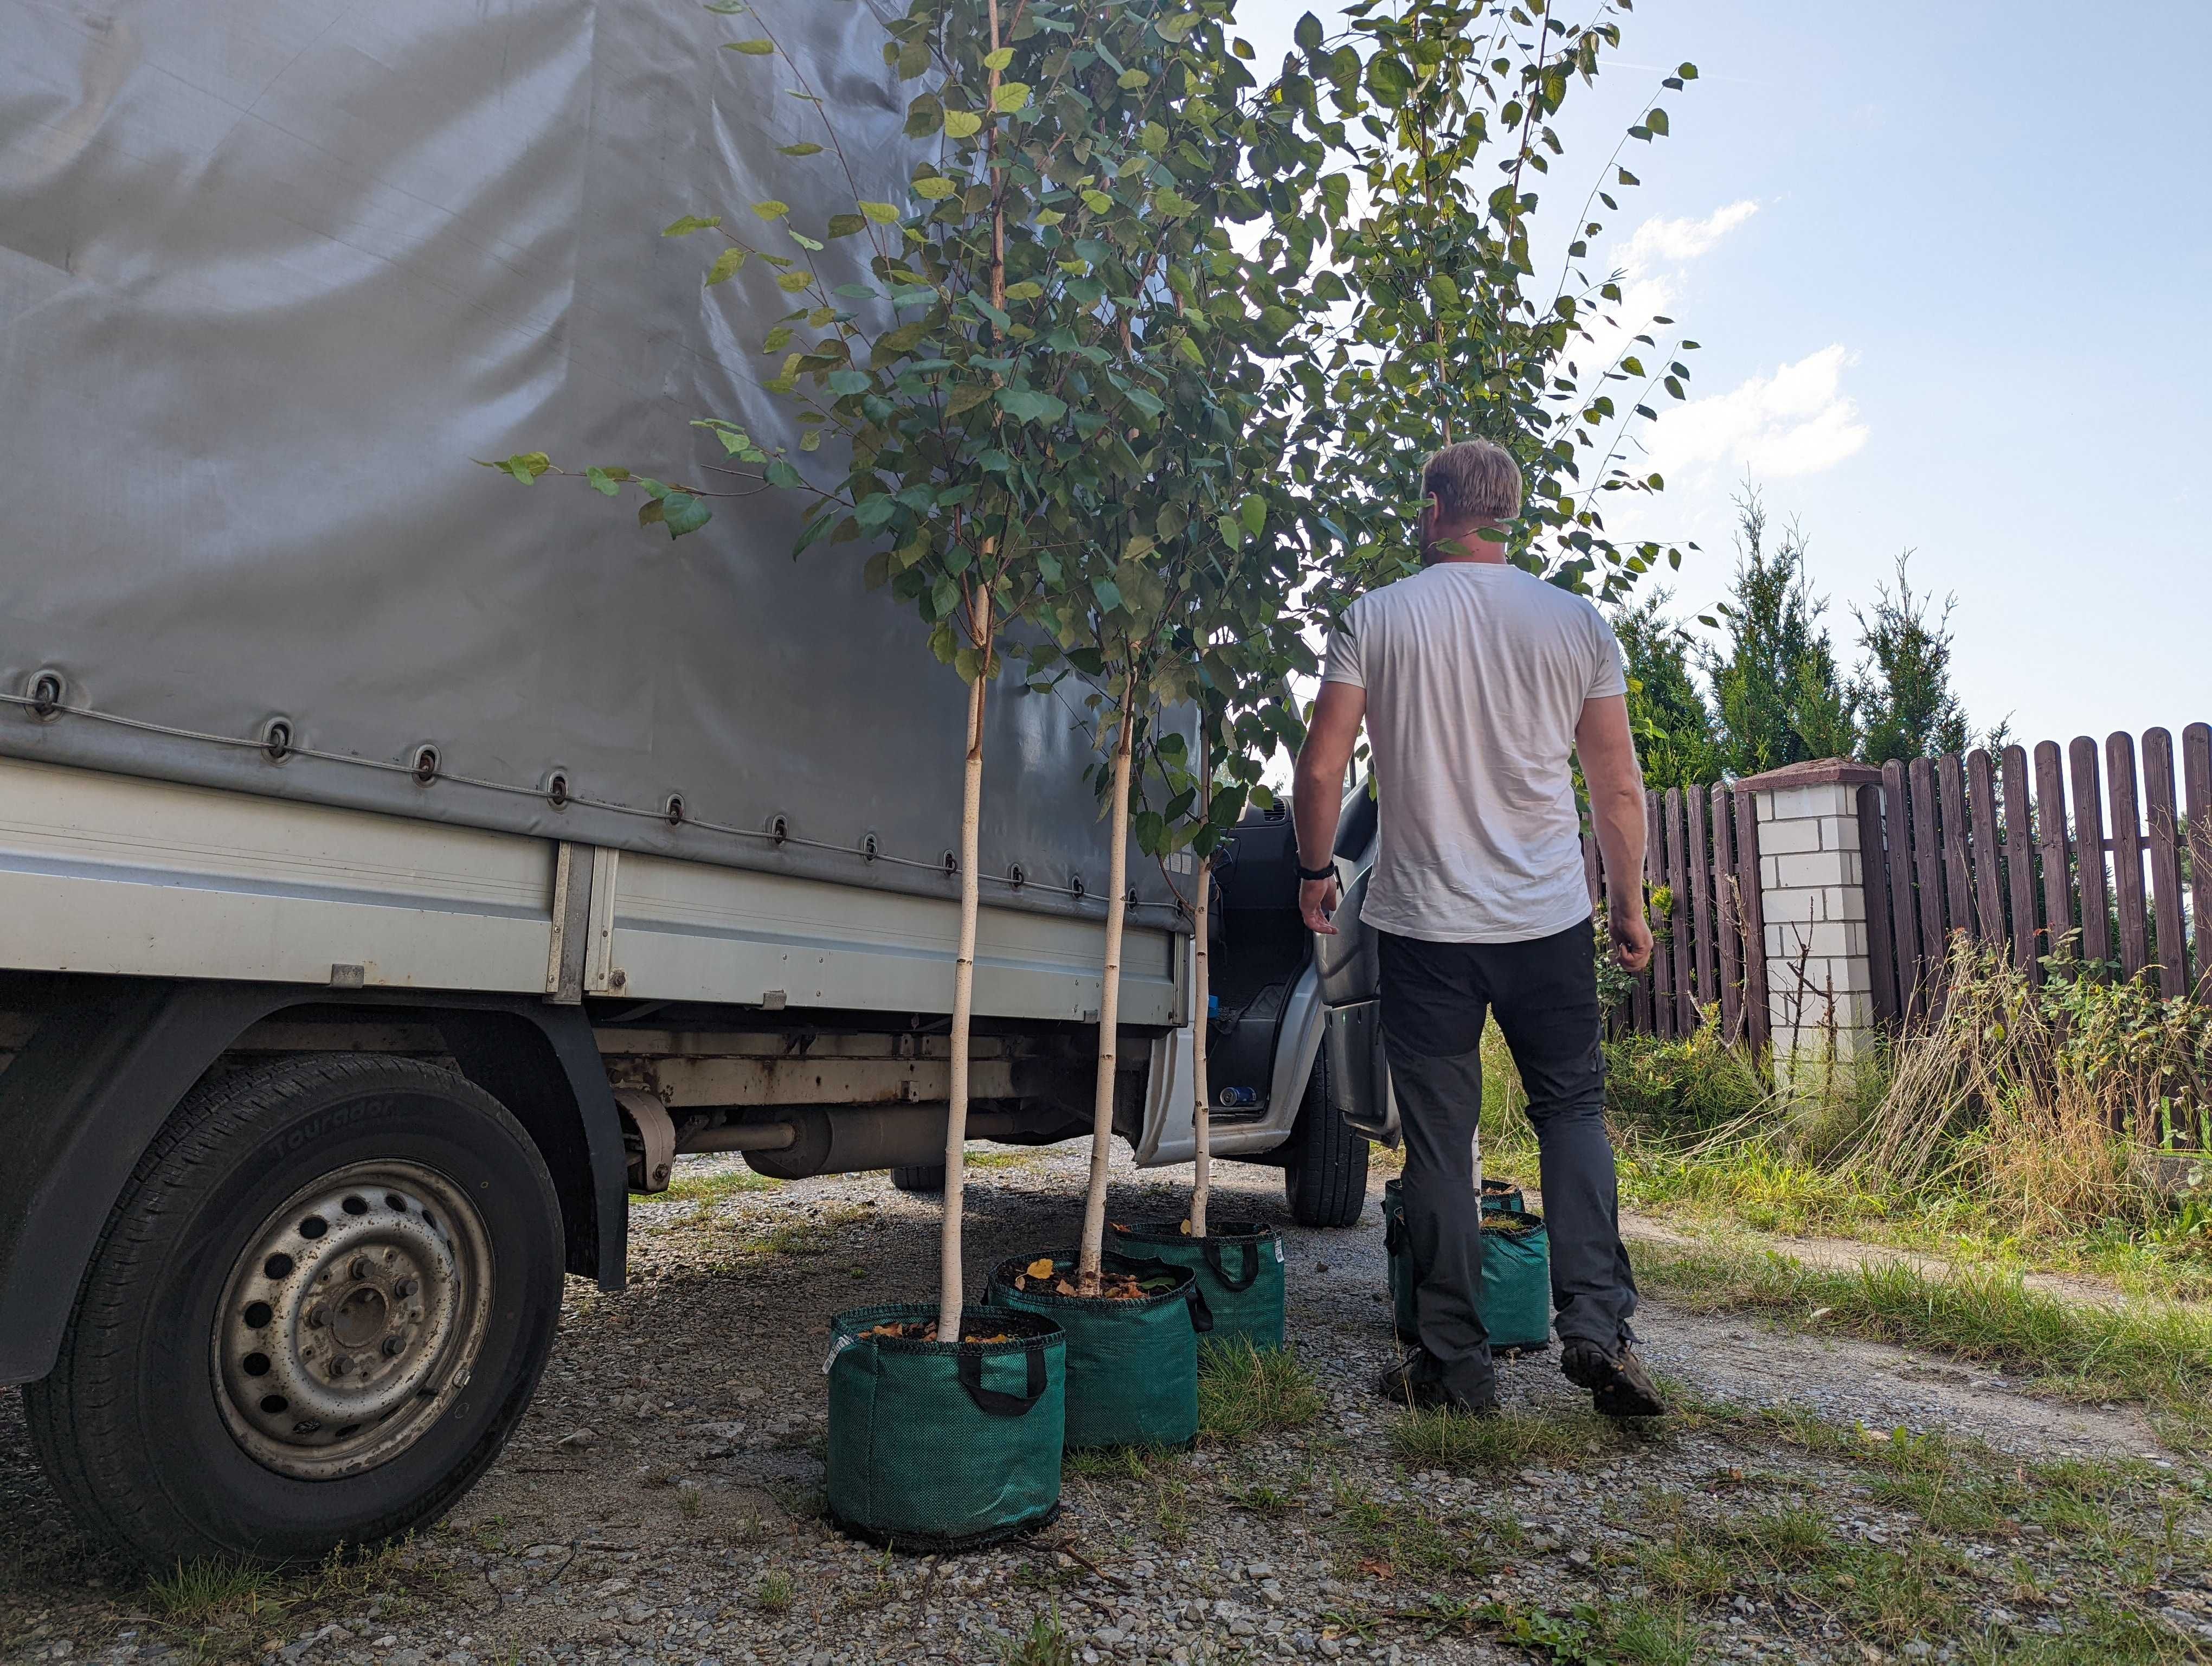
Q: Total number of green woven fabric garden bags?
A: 5